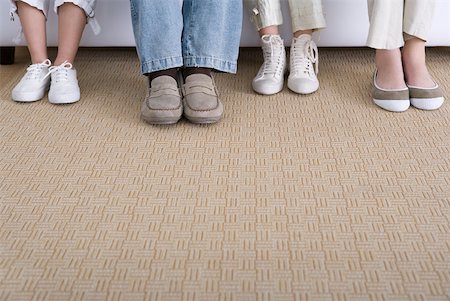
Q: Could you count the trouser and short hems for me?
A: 8